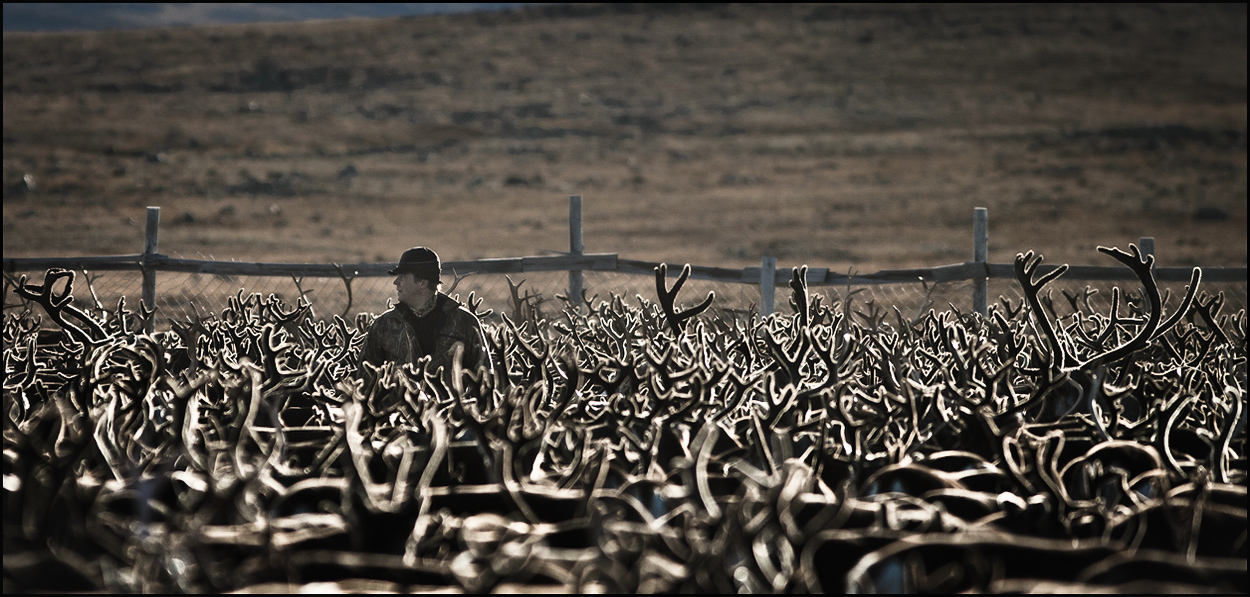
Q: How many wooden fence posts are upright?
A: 5